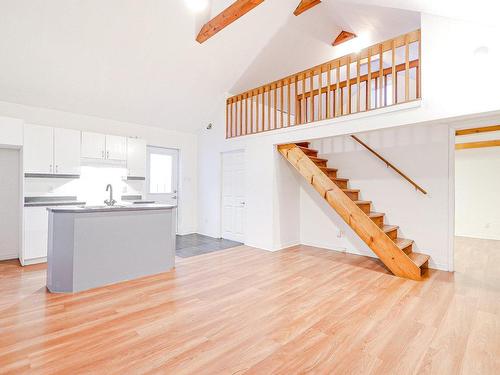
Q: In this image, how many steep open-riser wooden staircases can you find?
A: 1